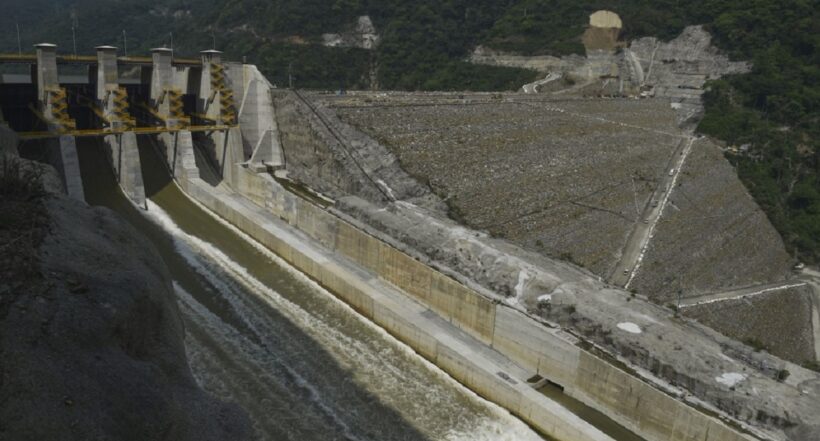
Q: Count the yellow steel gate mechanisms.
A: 4